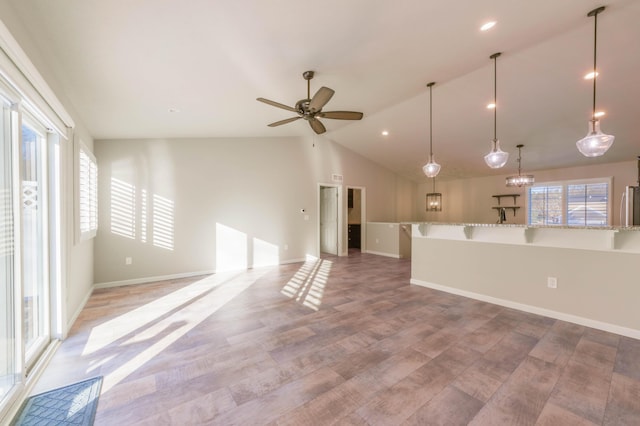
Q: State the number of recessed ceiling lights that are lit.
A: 5